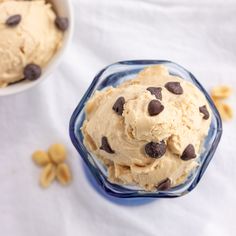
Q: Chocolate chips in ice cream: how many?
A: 12